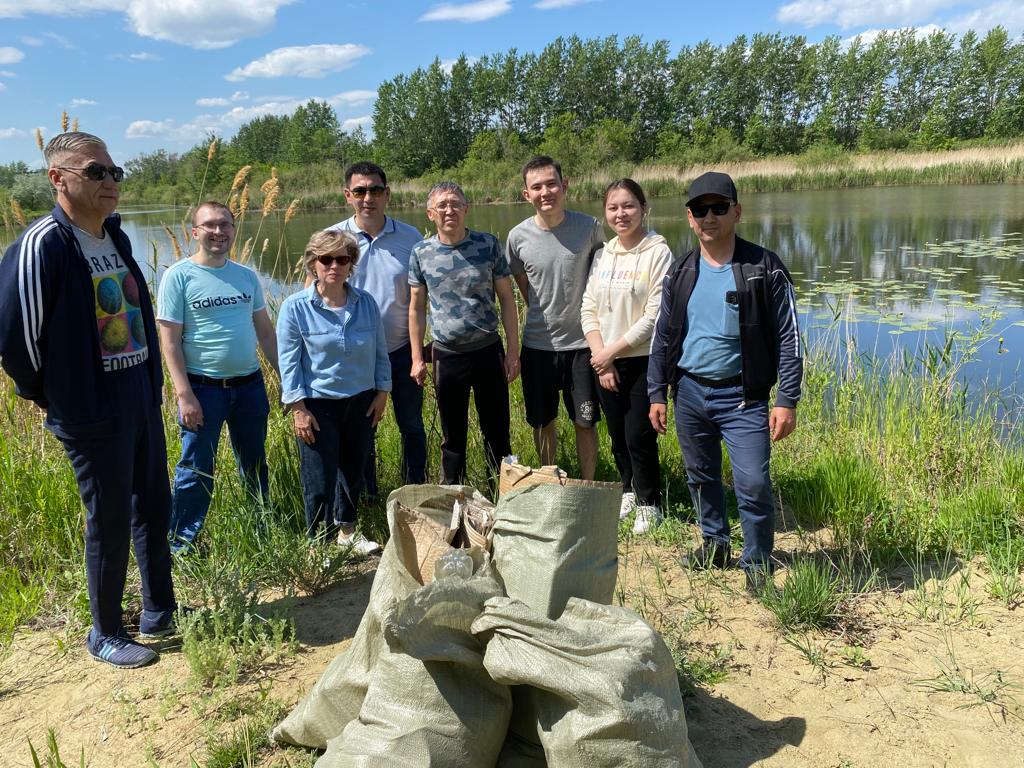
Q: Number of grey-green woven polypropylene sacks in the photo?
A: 4